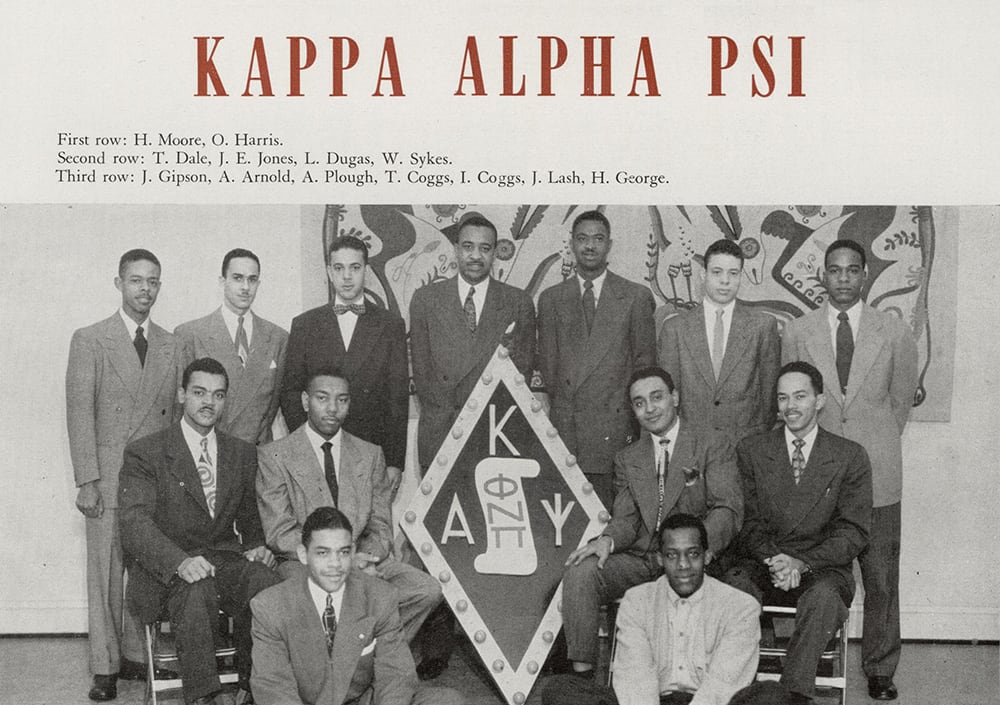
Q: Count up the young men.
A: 13